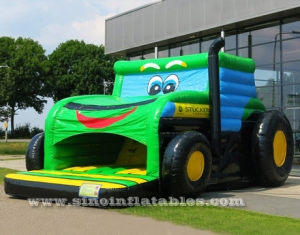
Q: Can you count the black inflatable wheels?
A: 3